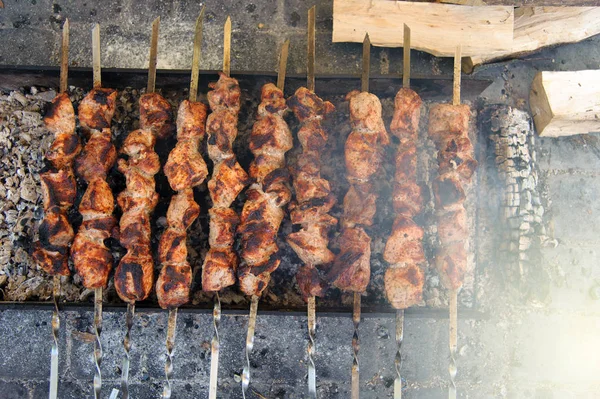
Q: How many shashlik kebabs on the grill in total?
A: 10